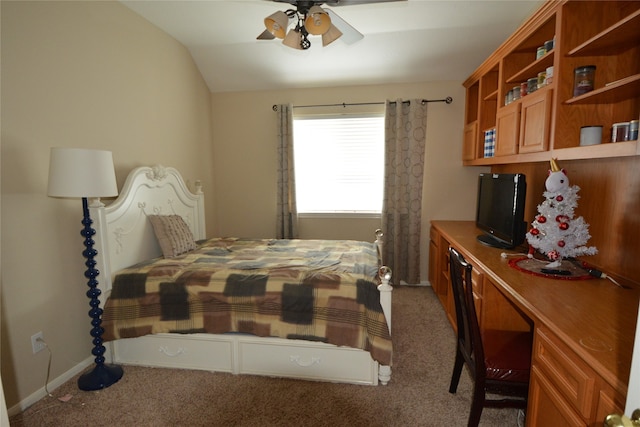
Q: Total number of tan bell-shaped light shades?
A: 4